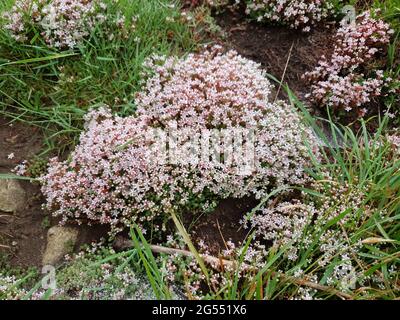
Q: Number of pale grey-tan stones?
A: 2